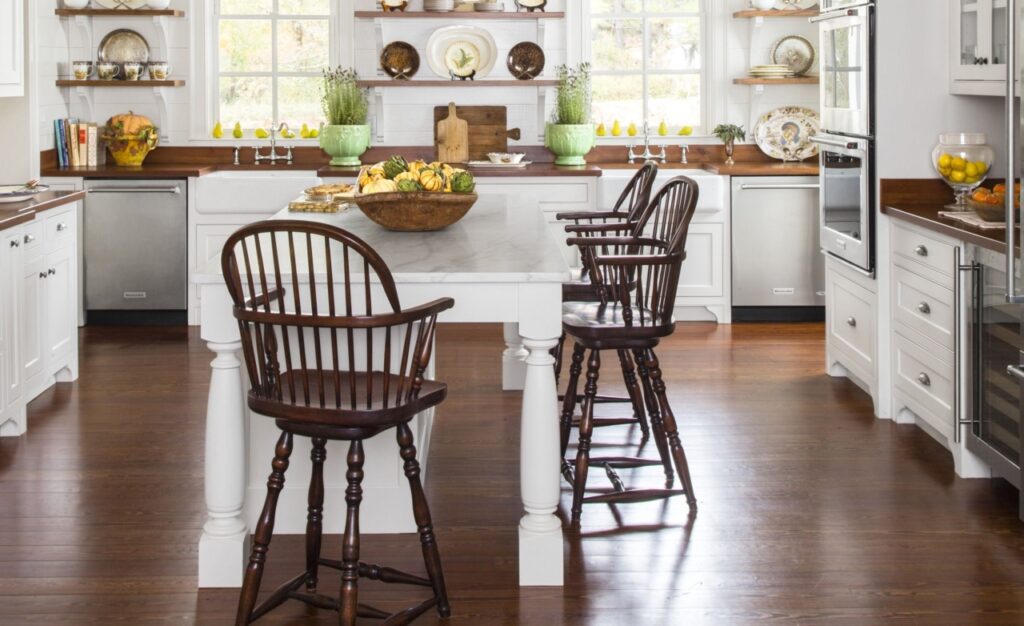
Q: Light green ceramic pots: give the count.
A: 2